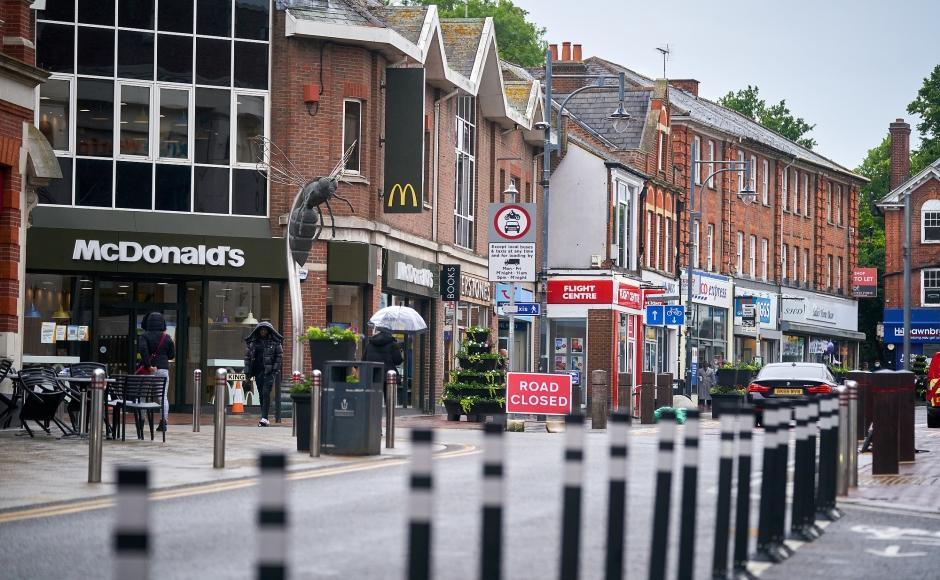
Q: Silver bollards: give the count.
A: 8